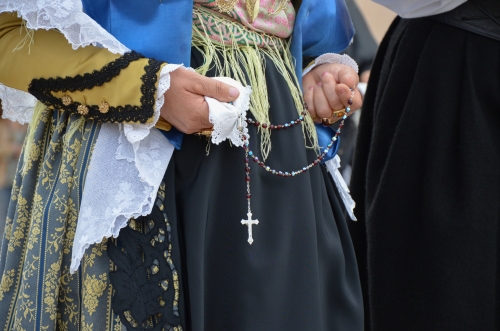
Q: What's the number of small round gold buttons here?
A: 3